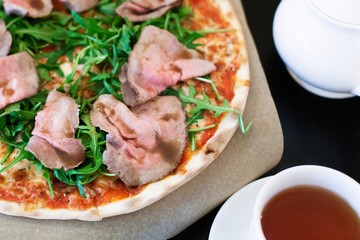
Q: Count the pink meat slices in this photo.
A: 8